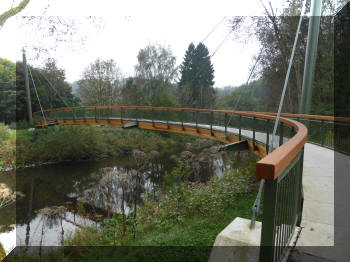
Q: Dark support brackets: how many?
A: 3